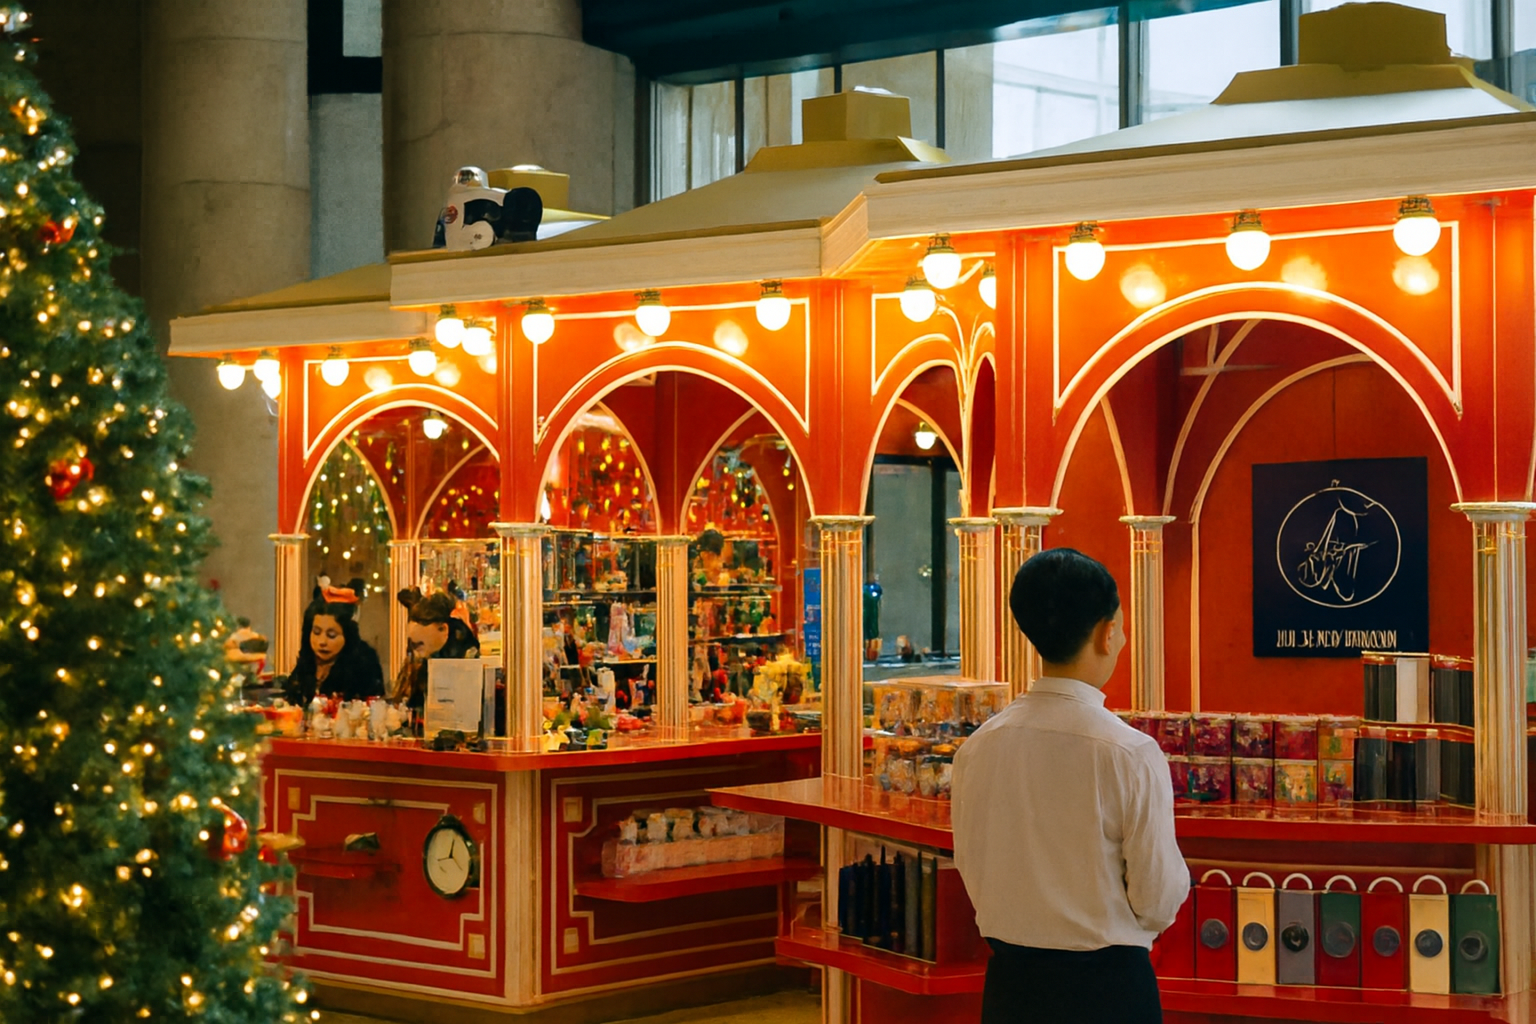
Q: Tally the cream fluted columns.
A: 9